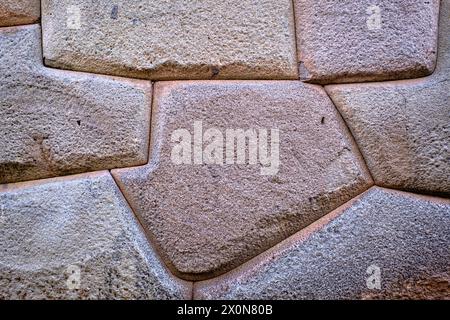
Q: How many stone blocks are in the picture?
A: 8